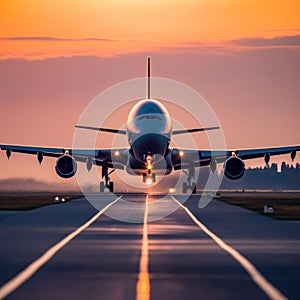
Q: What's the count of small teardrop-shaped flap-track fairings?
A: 6